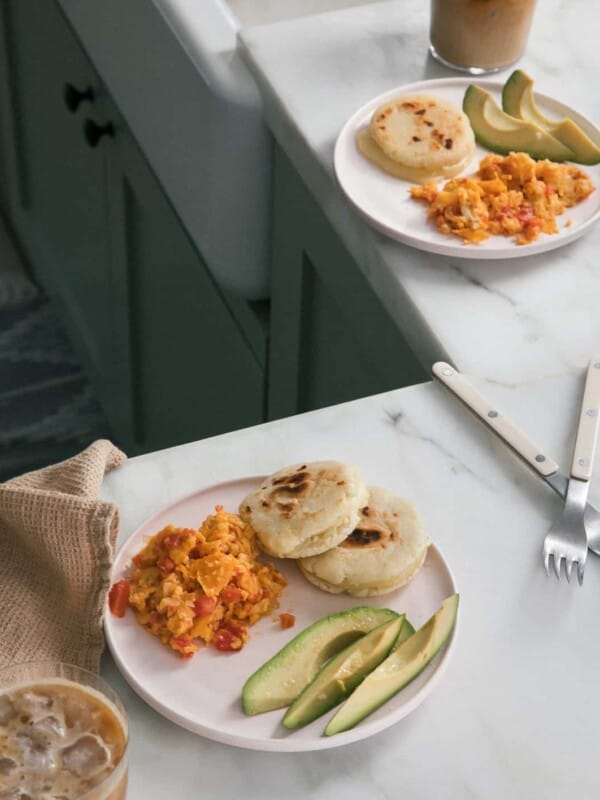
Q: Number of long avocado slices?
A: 5